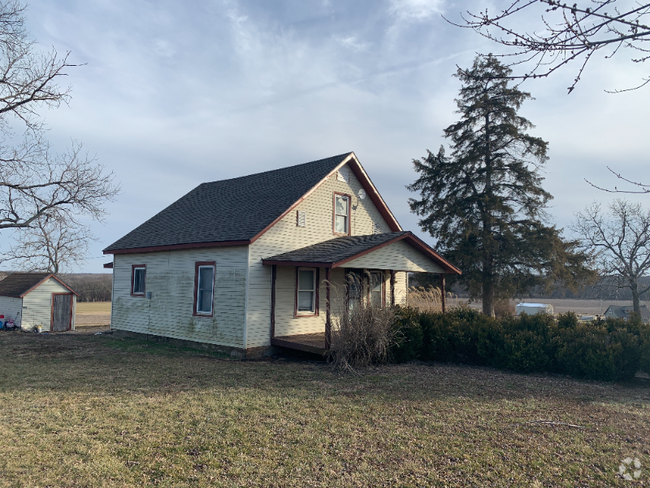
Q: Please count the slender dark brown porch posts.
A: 4